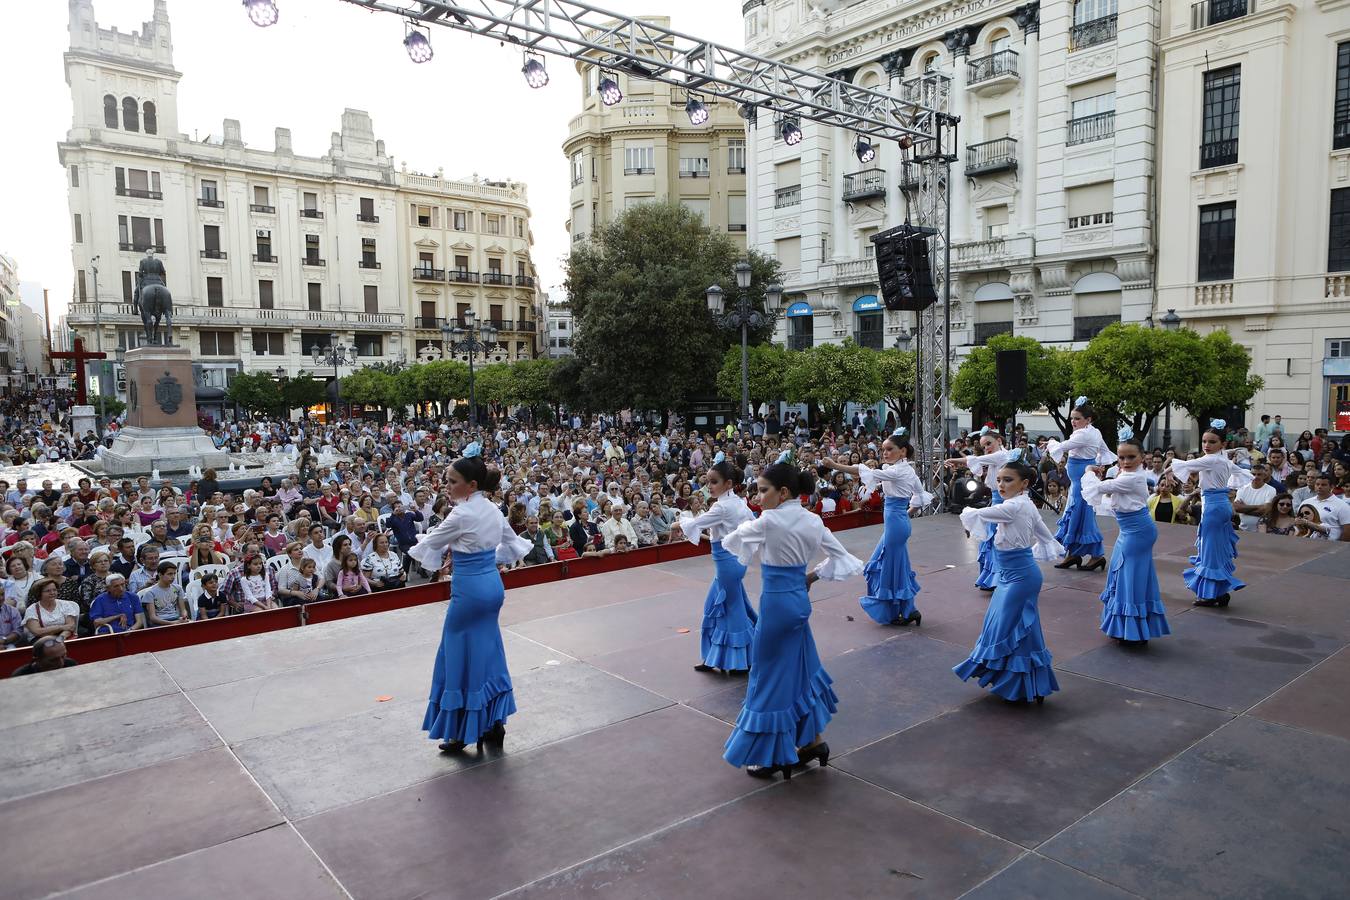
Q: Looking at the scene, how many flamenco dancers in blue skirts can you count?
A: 9